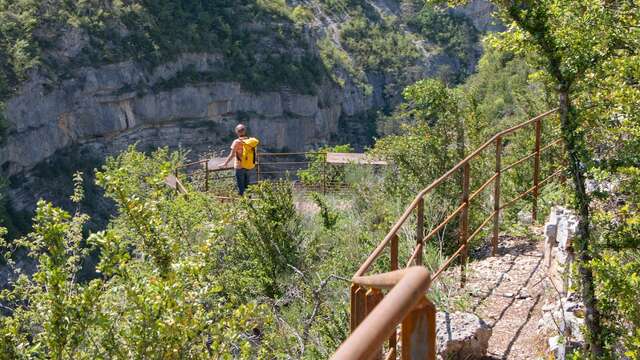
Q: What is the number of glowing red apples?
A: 0